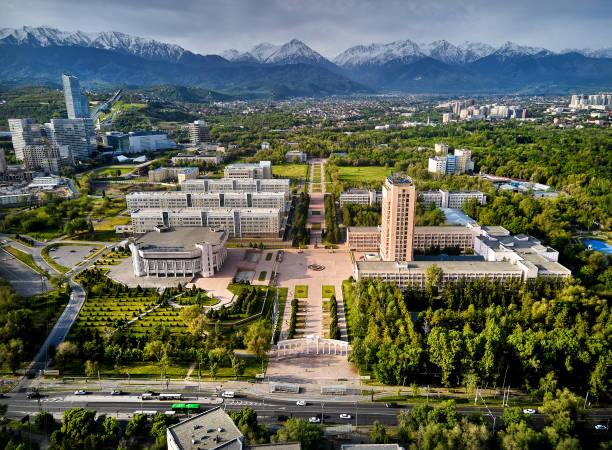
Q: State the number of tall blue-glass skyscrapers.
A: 1